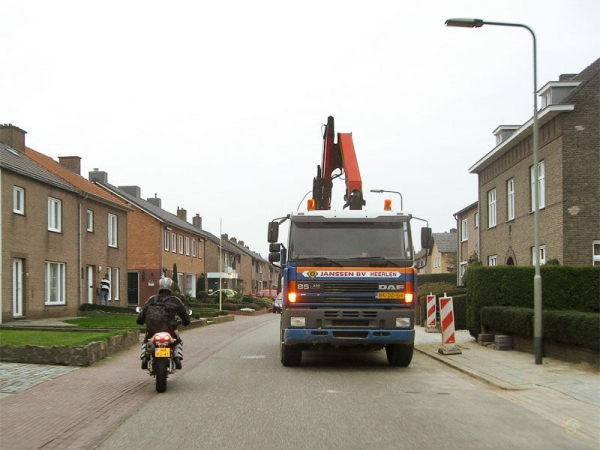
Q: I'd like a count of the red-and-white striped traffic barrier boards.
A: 2